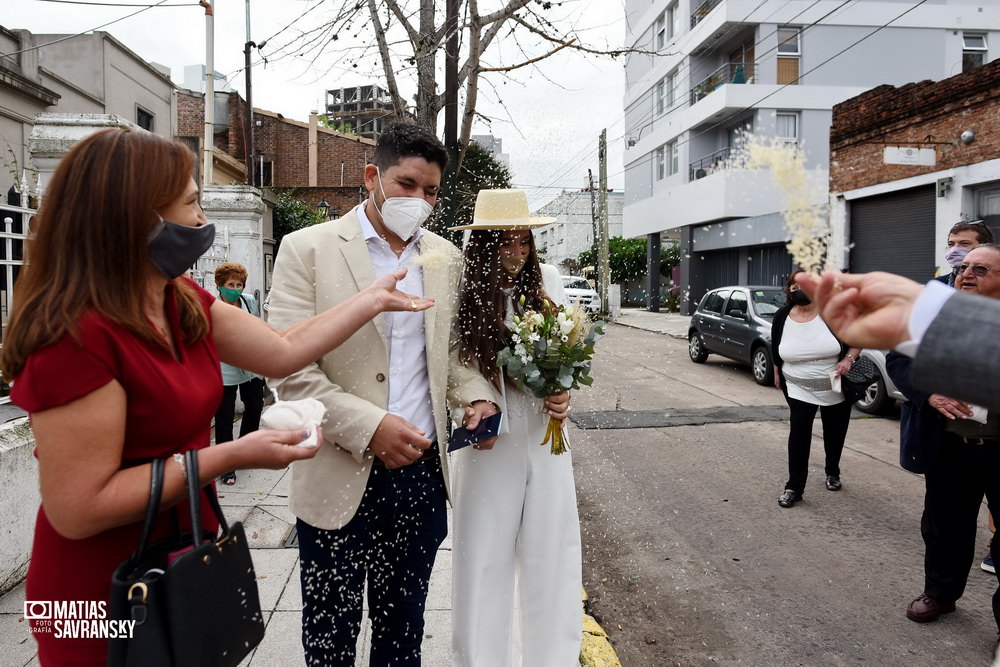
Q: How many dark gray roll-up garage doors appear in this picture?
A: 1